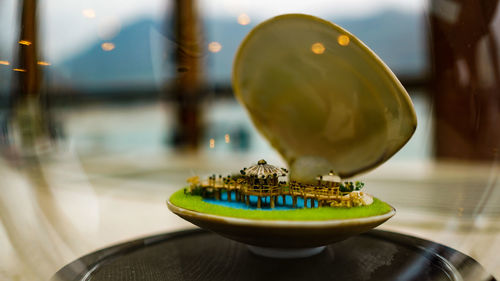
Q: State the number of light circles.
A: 6